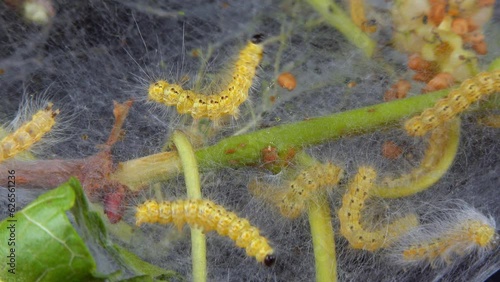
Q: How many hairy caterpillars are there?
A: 7